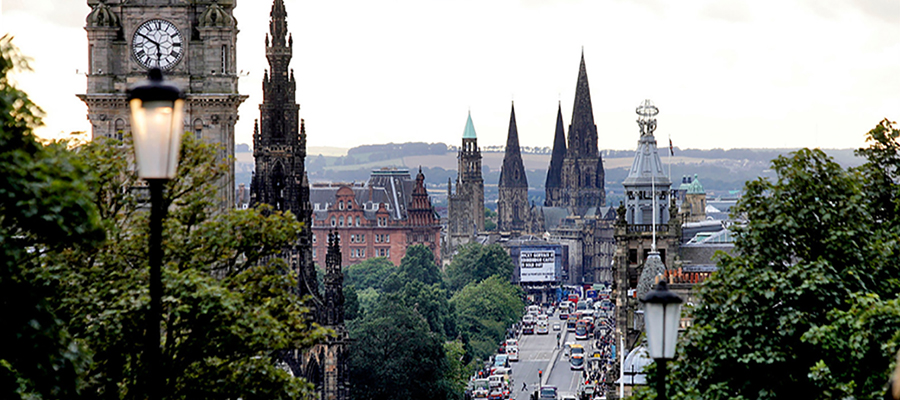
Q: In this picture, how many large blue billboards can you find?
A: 1